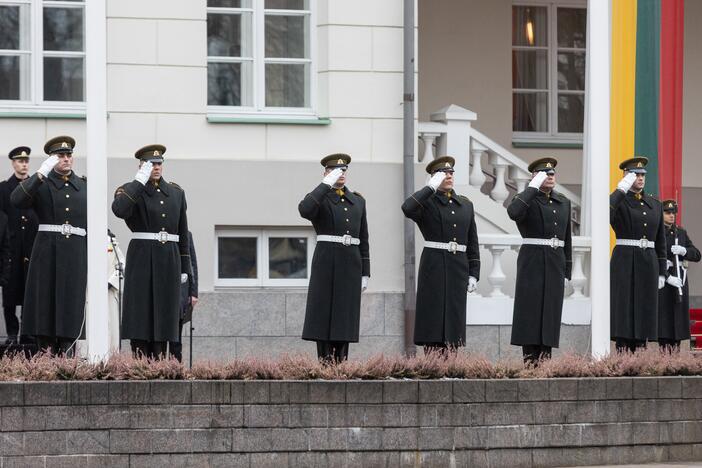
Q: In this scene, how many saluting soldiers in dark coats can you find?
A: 6